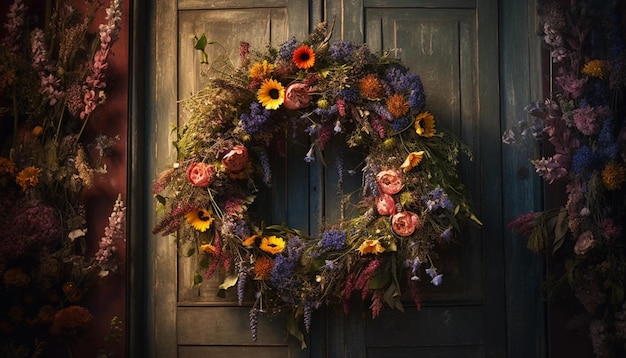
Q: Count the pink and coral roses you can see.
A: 6